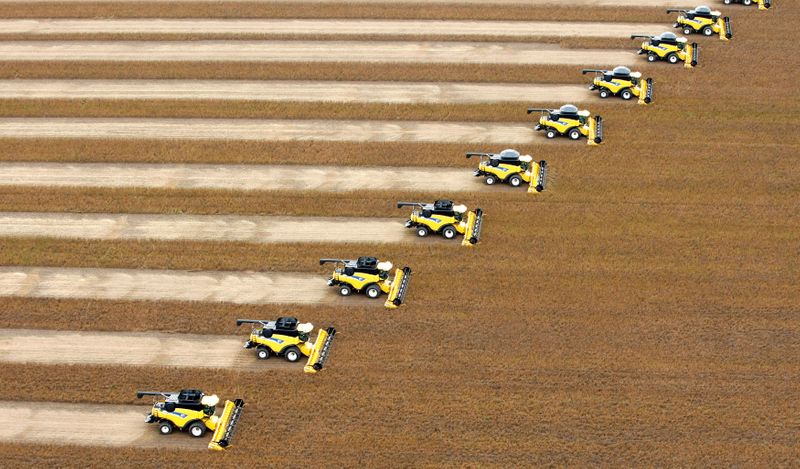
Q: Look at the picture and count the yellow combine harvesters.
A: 10